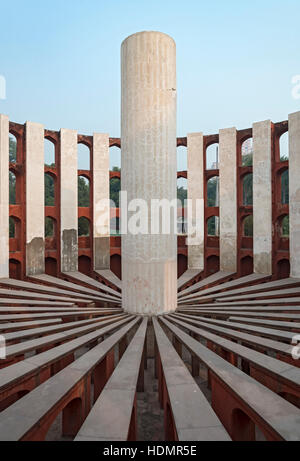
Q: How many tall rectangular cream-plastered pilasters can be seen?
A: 8